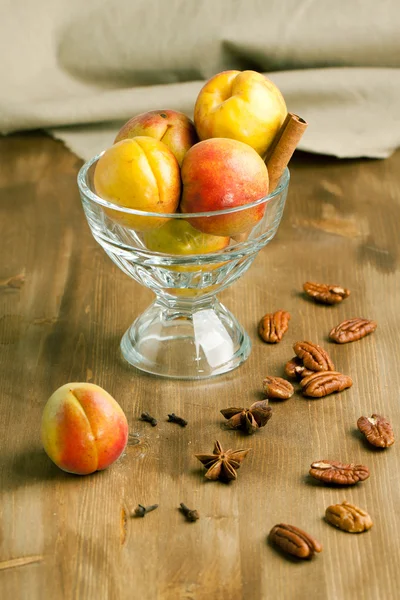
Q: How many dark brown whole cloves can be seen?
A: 4